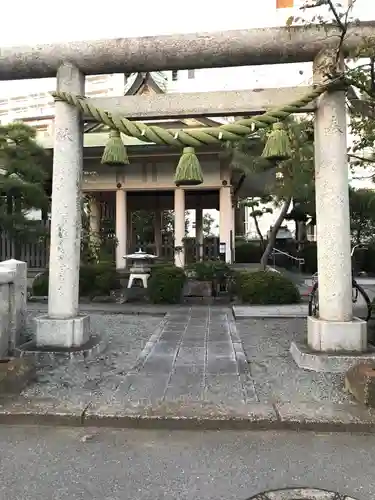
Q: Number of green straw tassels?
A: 3